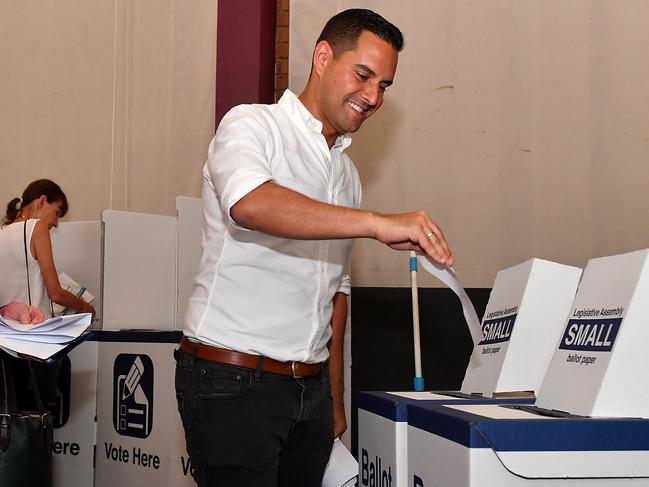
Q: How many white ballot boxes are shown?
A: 2